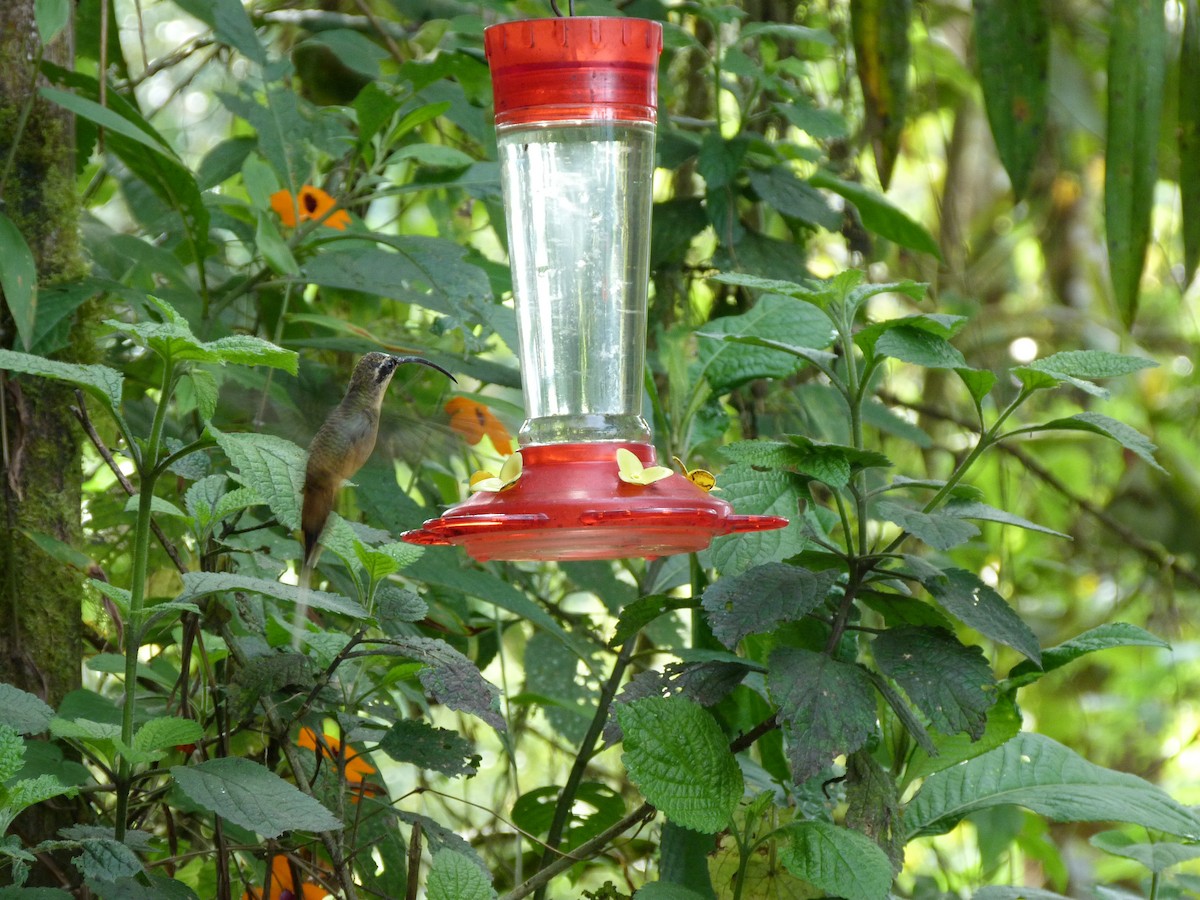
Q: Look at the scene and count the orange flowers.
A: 4